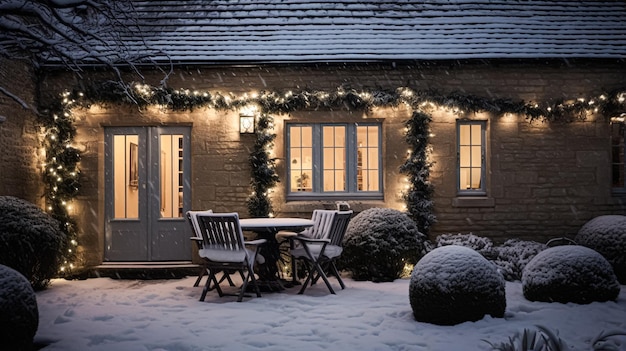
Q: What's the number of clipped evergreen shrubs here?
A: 6